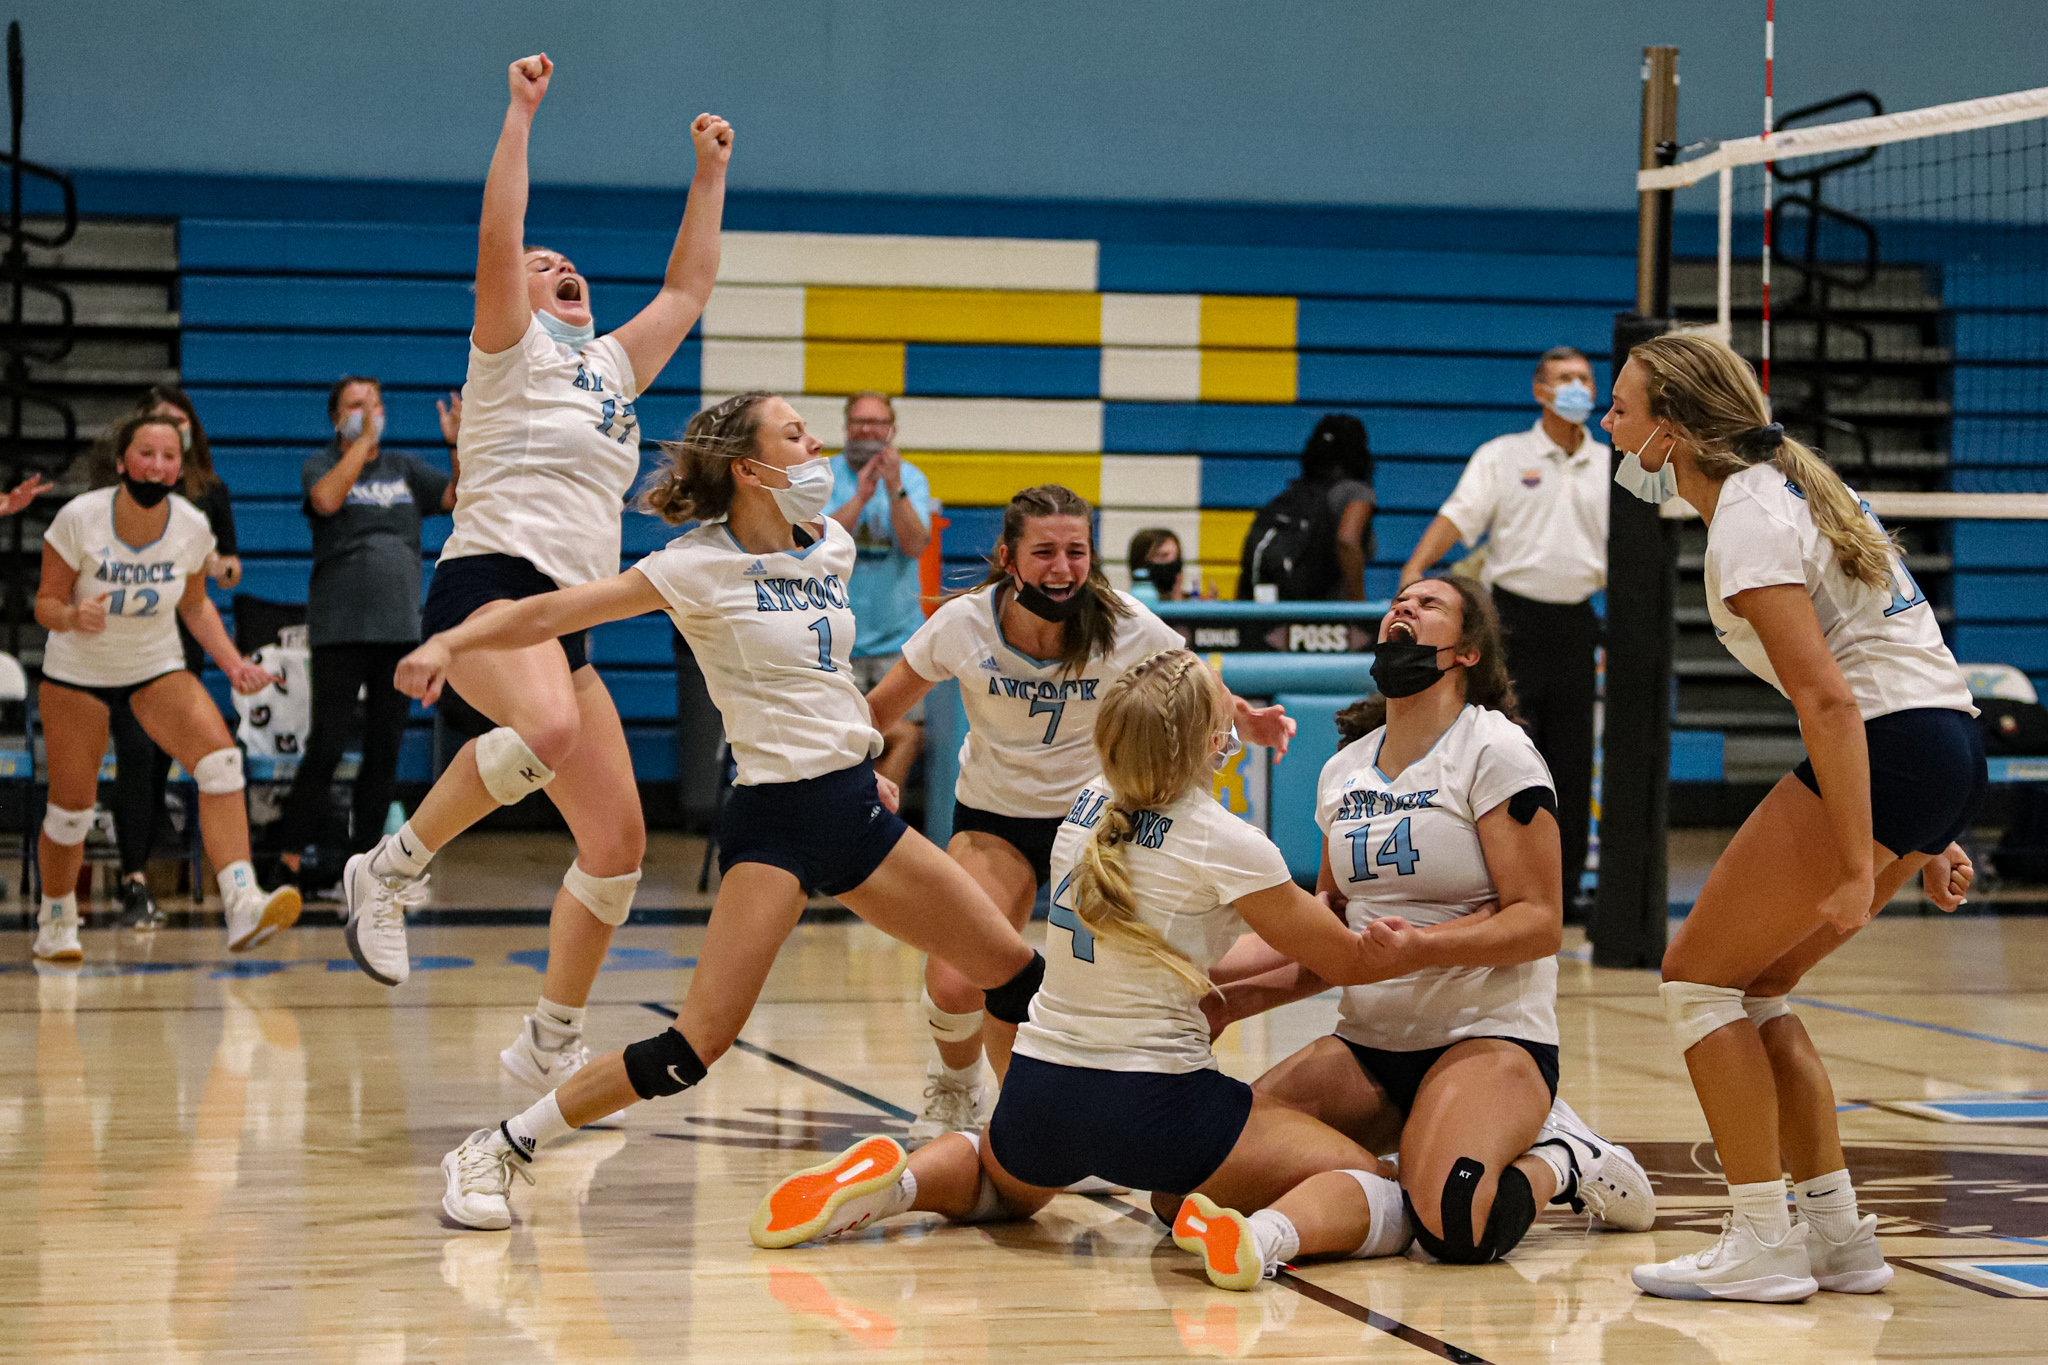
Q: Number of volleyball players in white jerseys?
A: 7